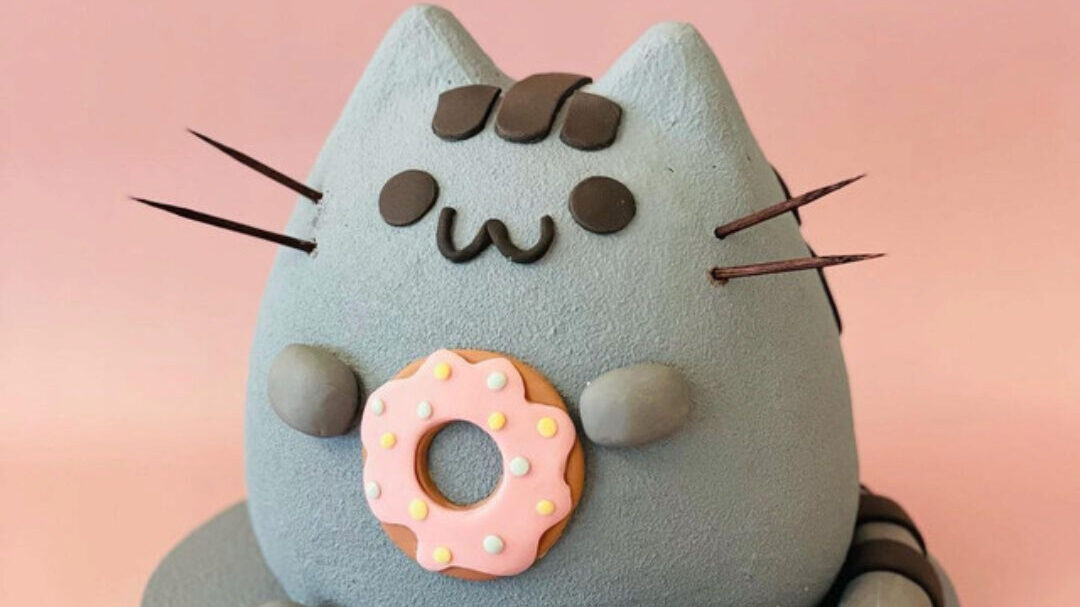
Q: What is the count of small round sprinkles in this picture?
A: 13